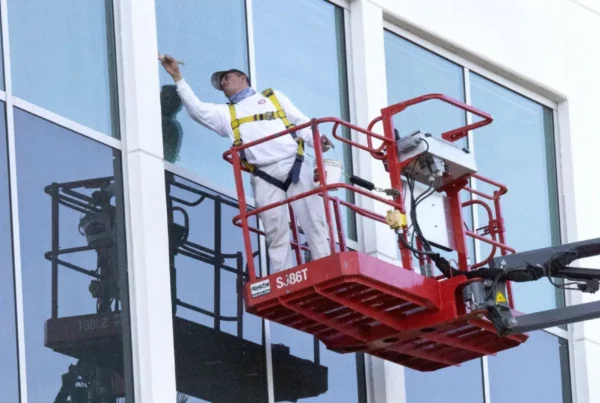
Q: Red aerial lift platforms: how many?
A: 1